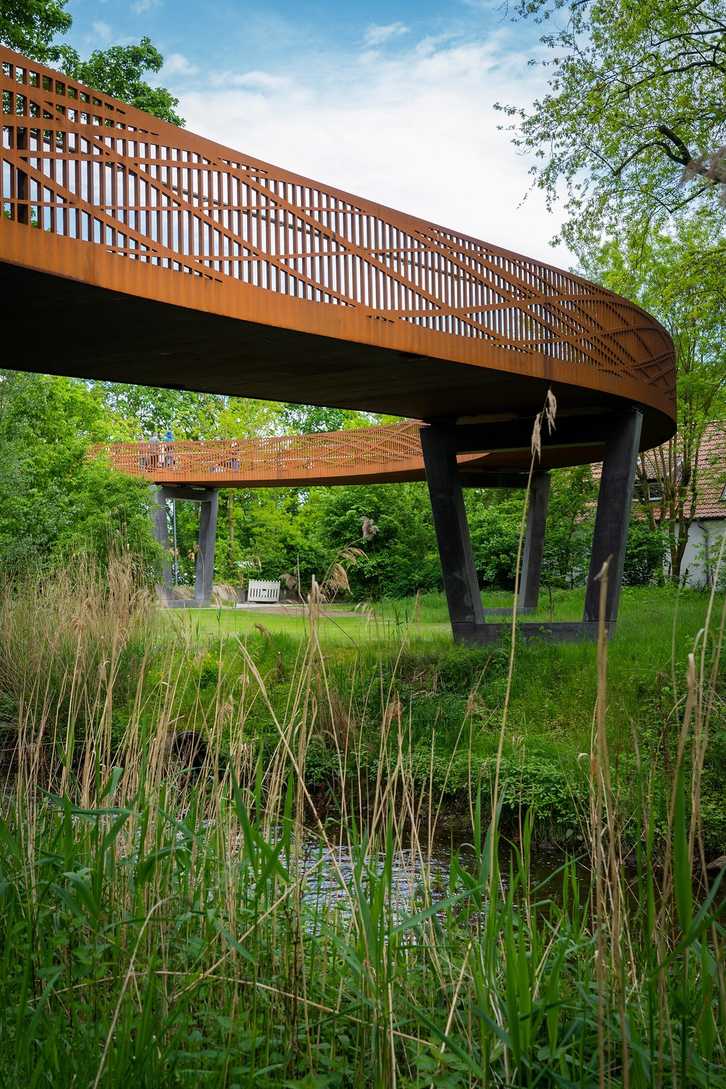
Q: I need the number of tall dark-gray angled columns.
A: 5